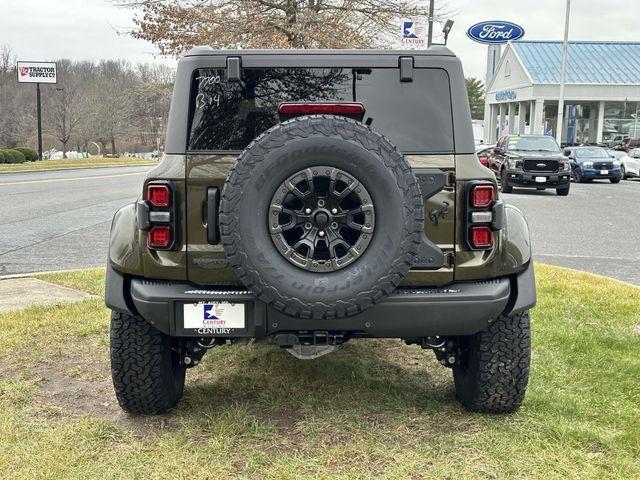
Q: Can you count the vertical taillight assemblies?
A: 2